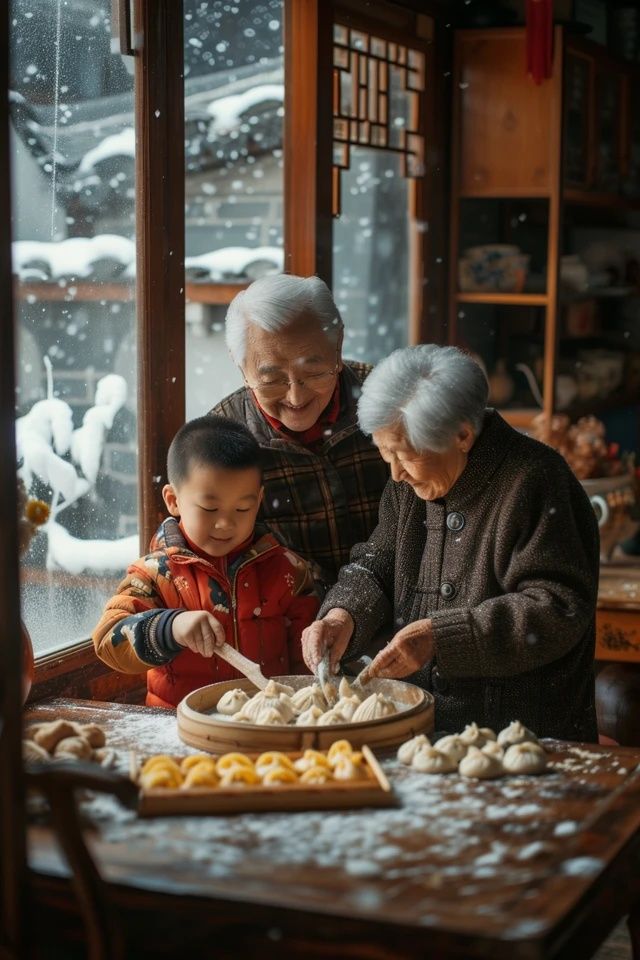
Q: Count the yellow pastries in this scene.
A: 12